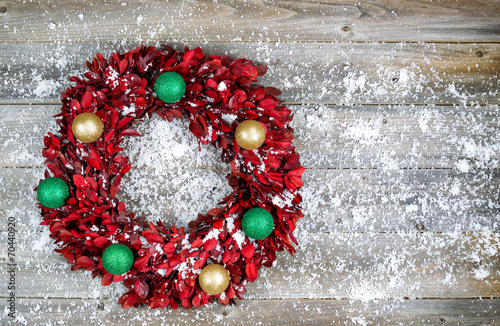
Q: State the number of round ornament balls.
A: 7